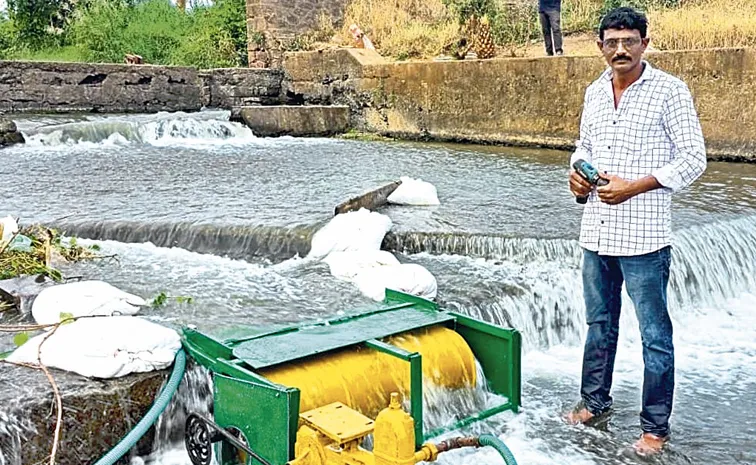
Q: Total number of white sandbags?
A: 6